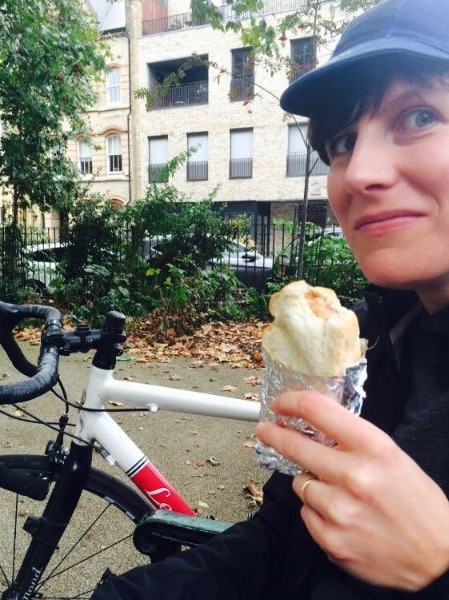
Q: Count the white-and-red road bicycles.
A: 1